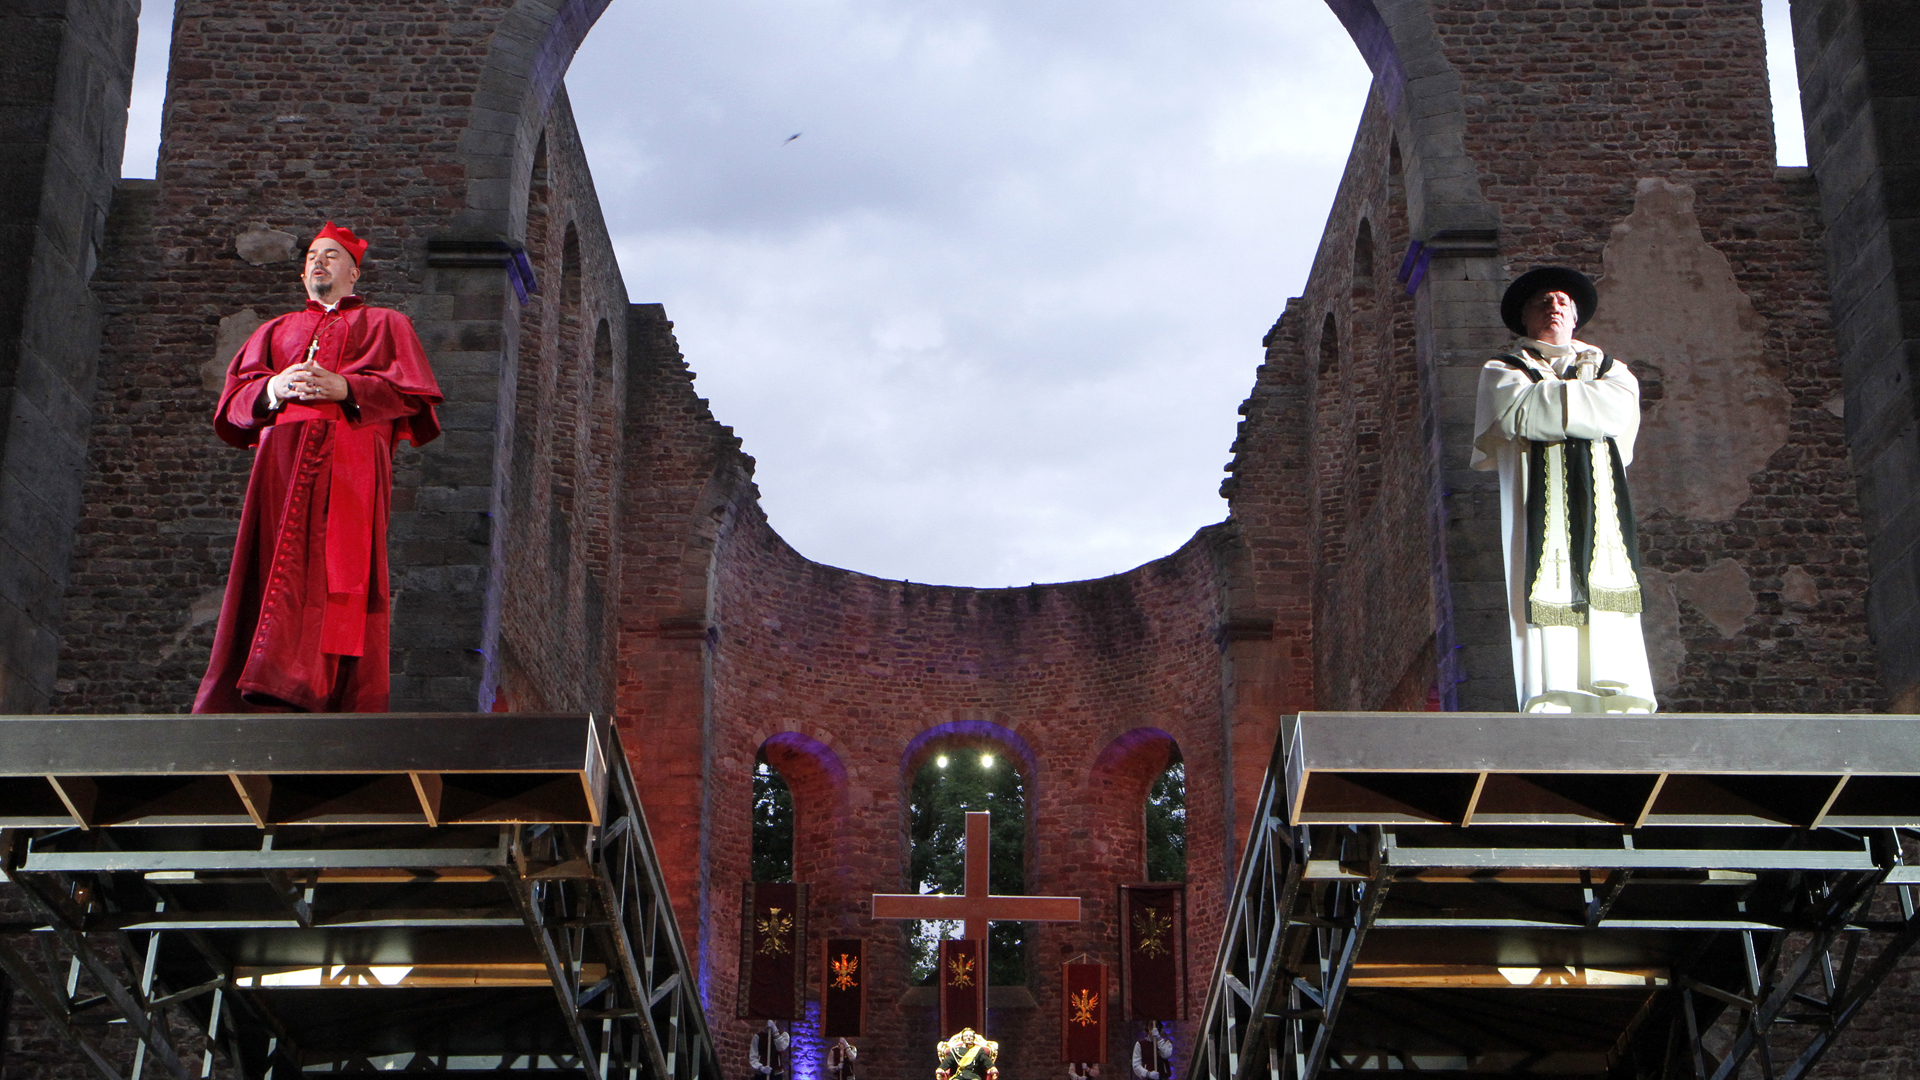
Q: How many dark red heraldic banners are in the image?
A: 5